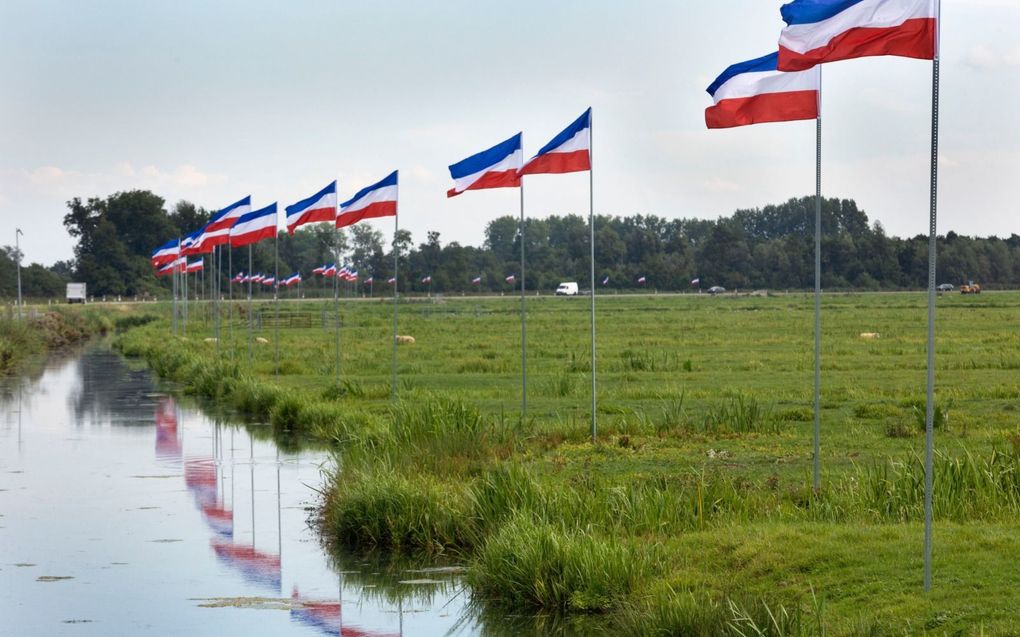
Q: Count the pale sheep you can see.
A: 4